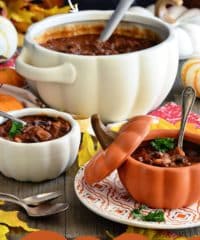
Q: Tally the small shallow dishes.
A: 1